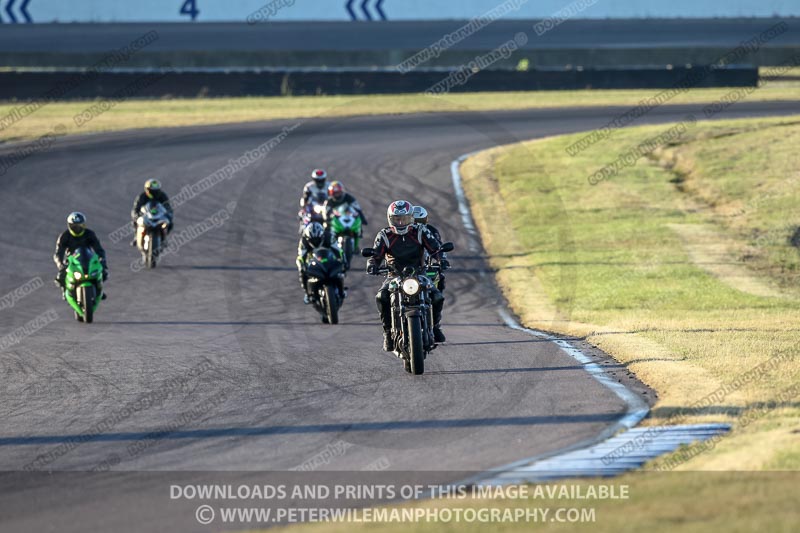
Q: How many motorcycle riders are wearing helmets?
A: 7